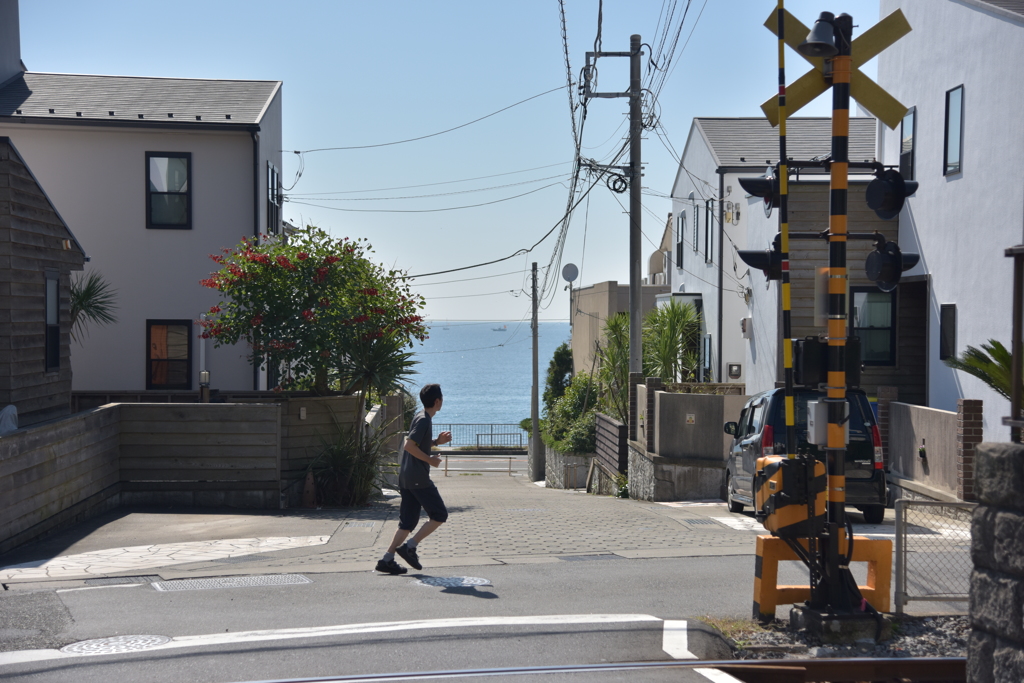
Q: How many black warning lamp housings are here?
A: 4